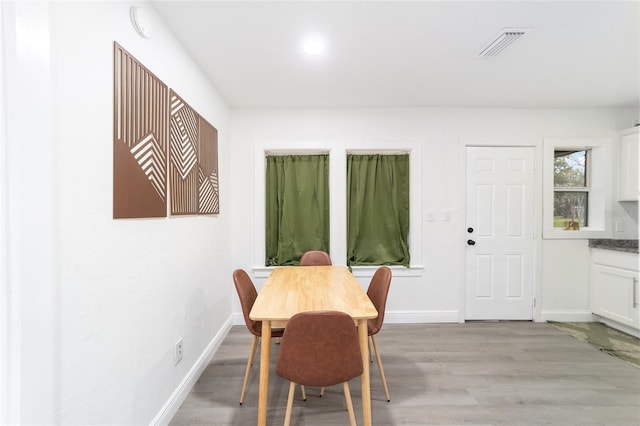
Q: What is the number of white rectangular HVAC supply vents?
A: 1